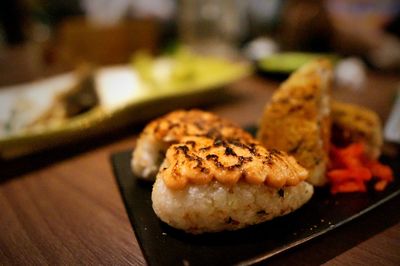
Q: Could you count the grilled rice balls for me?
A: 4